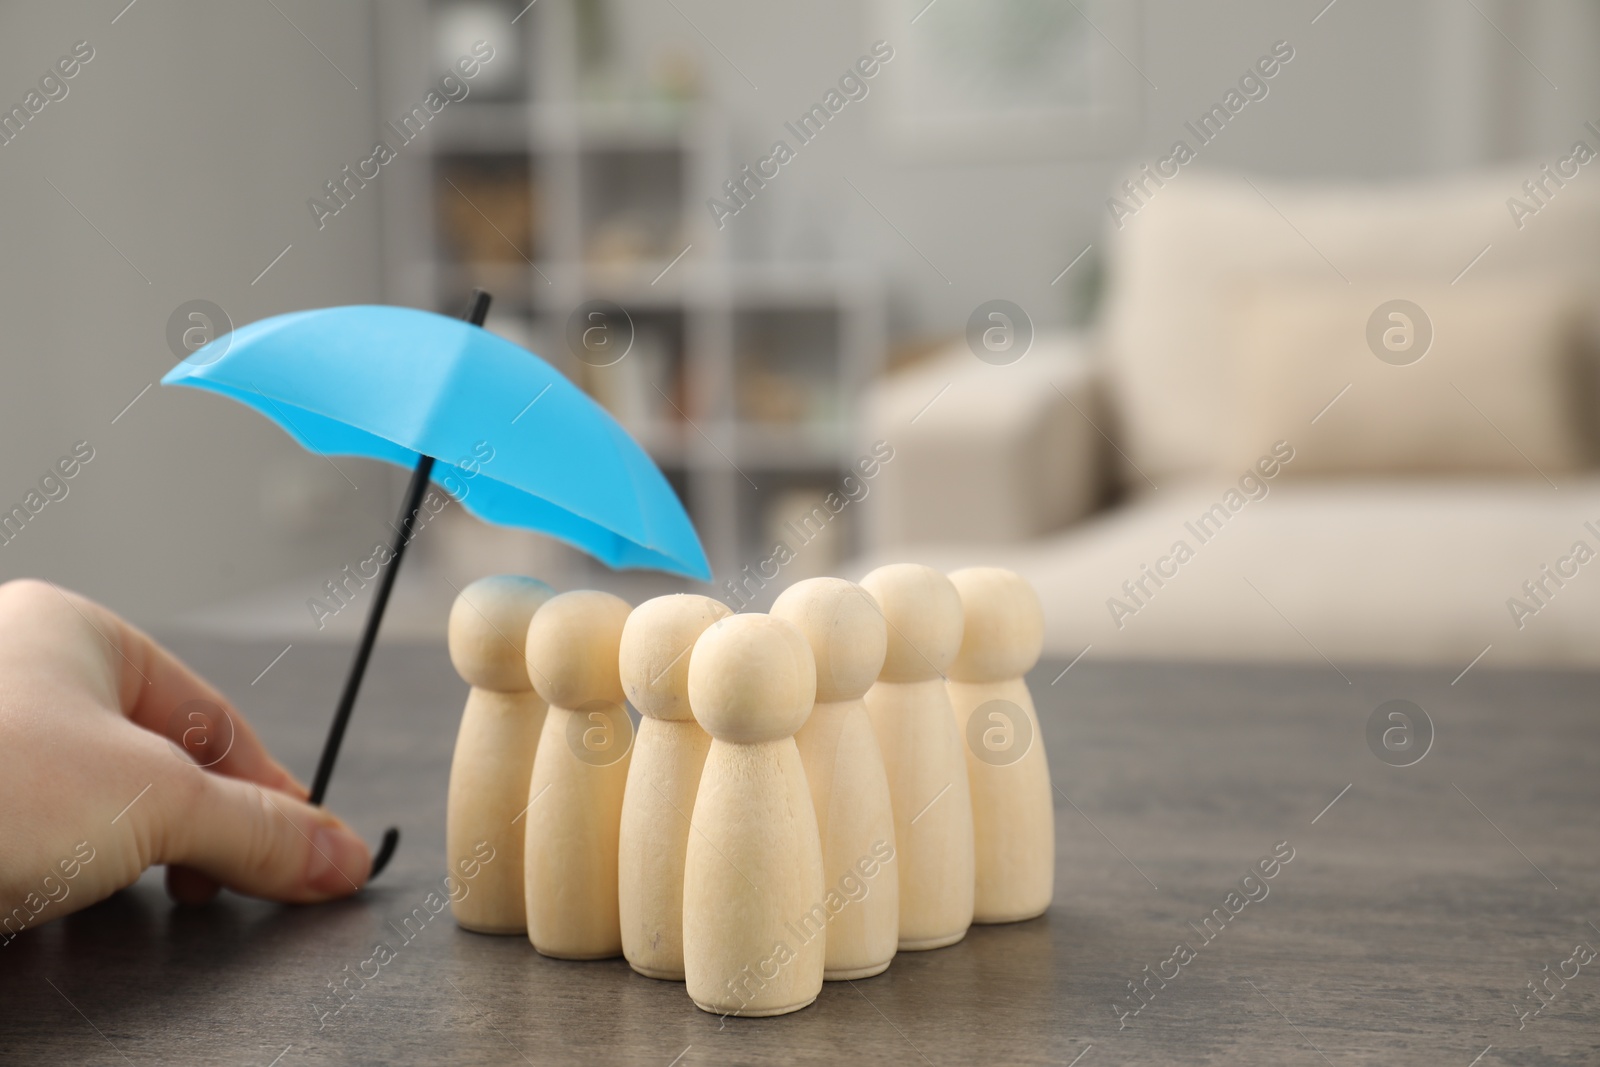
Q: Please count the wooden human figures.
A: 7